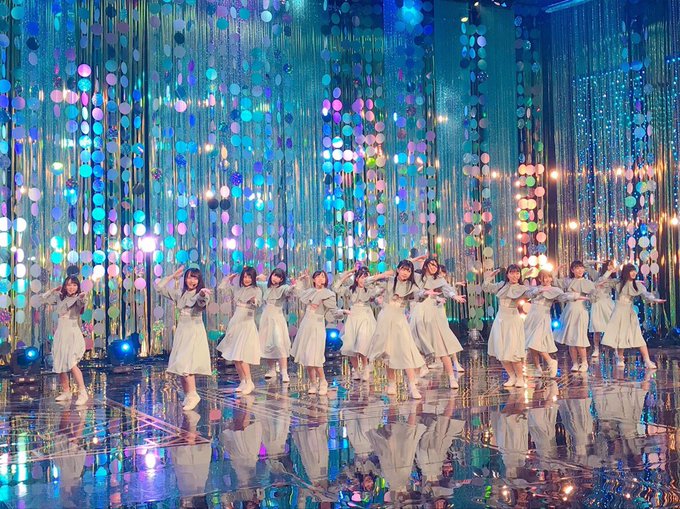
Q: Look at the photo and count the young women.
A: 14